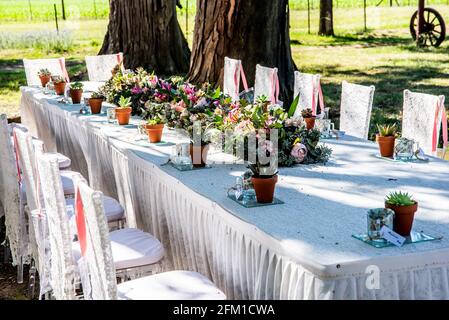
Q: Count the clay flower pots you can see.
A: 11